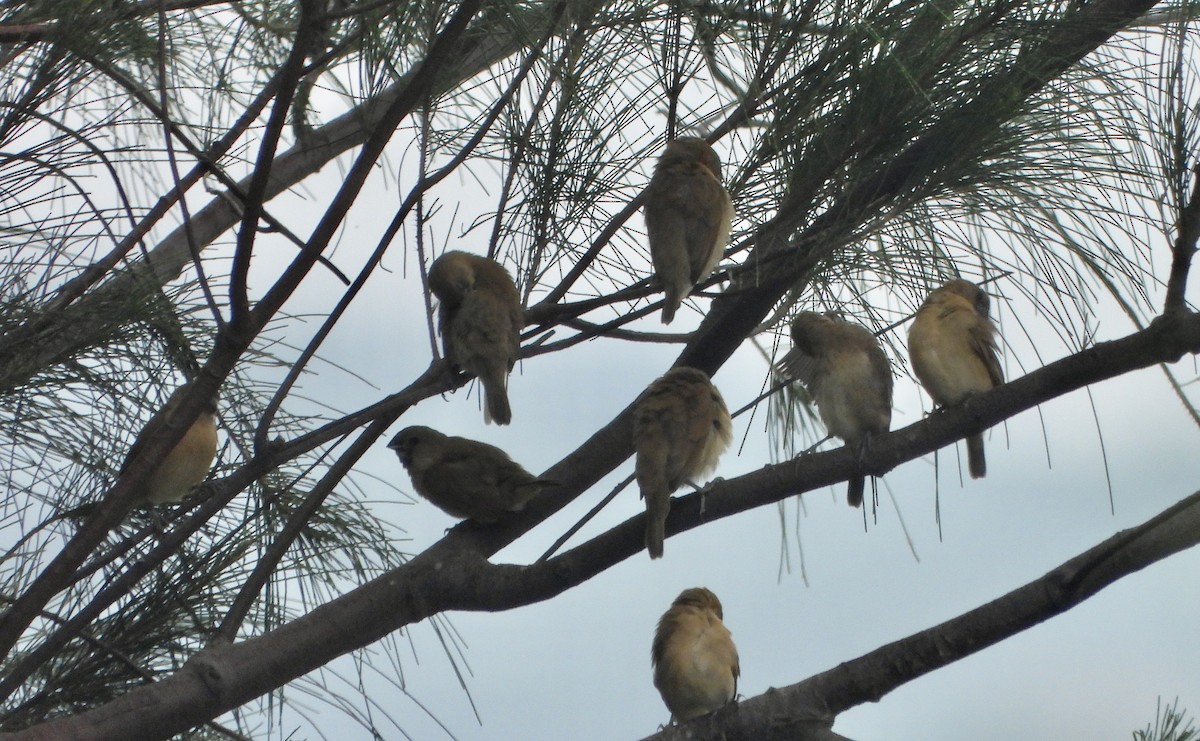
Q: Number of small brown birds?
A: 8